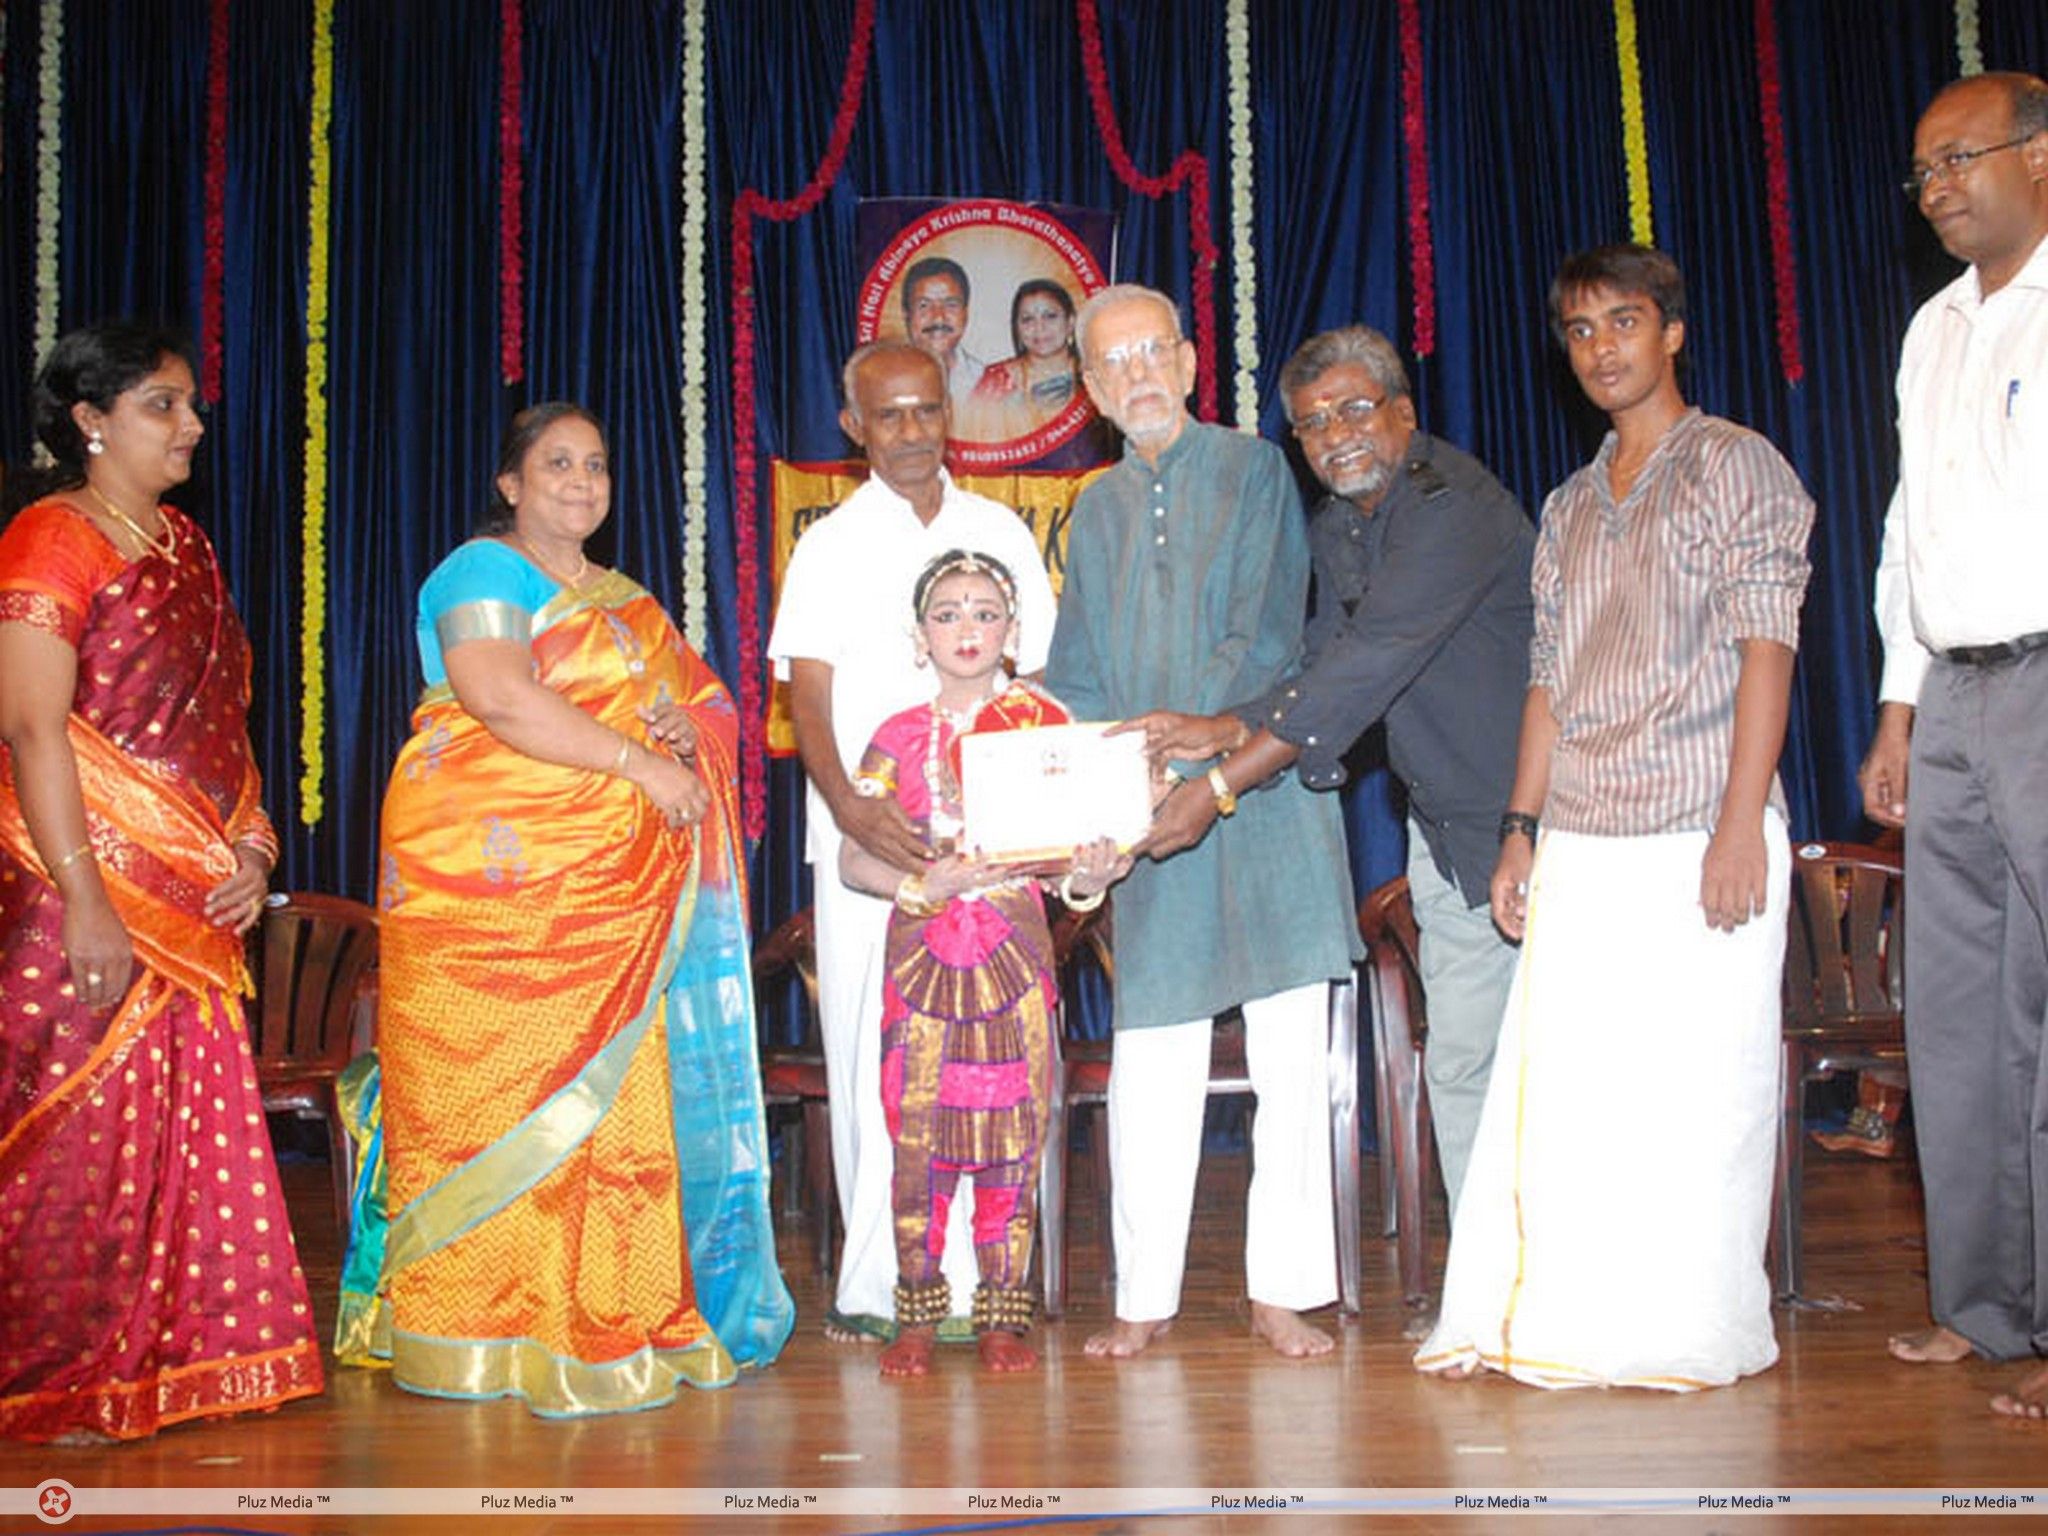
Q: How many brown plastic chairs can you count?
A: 5